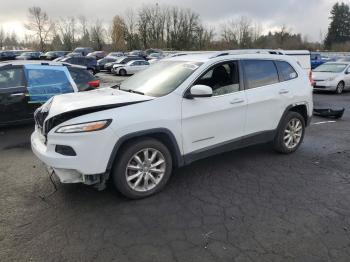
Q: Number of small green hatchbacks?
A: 0